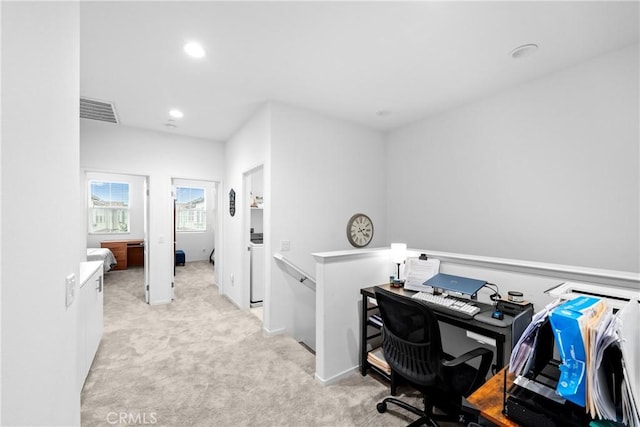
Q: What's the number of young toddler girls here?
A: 0